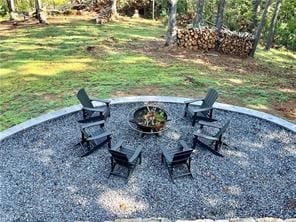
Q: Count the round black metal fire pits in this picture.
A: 1